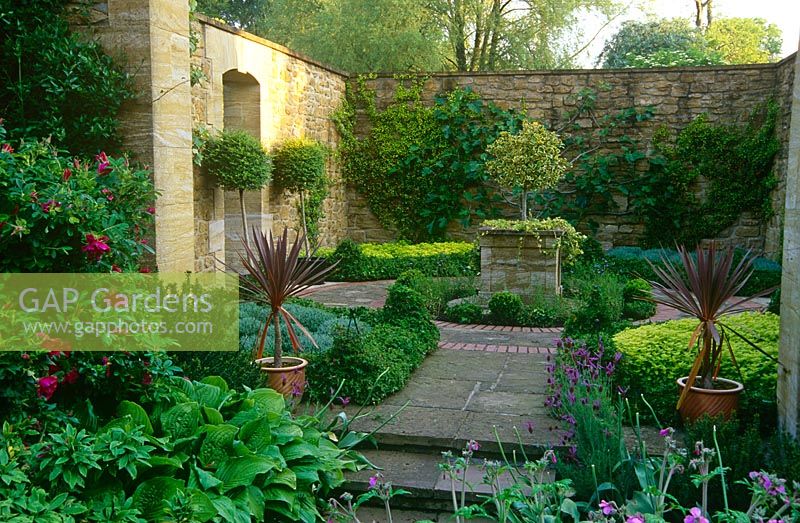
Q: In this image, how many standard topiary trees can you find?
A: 3